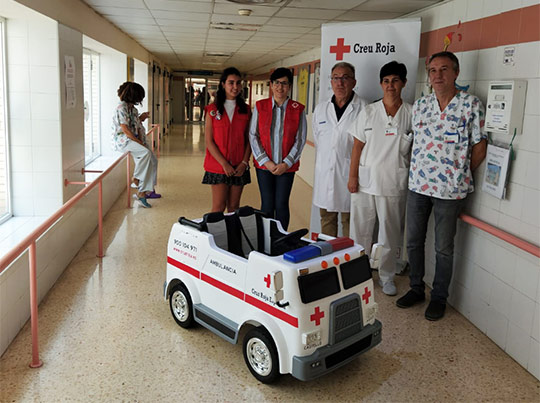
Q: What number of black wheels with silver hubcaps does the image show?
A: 2